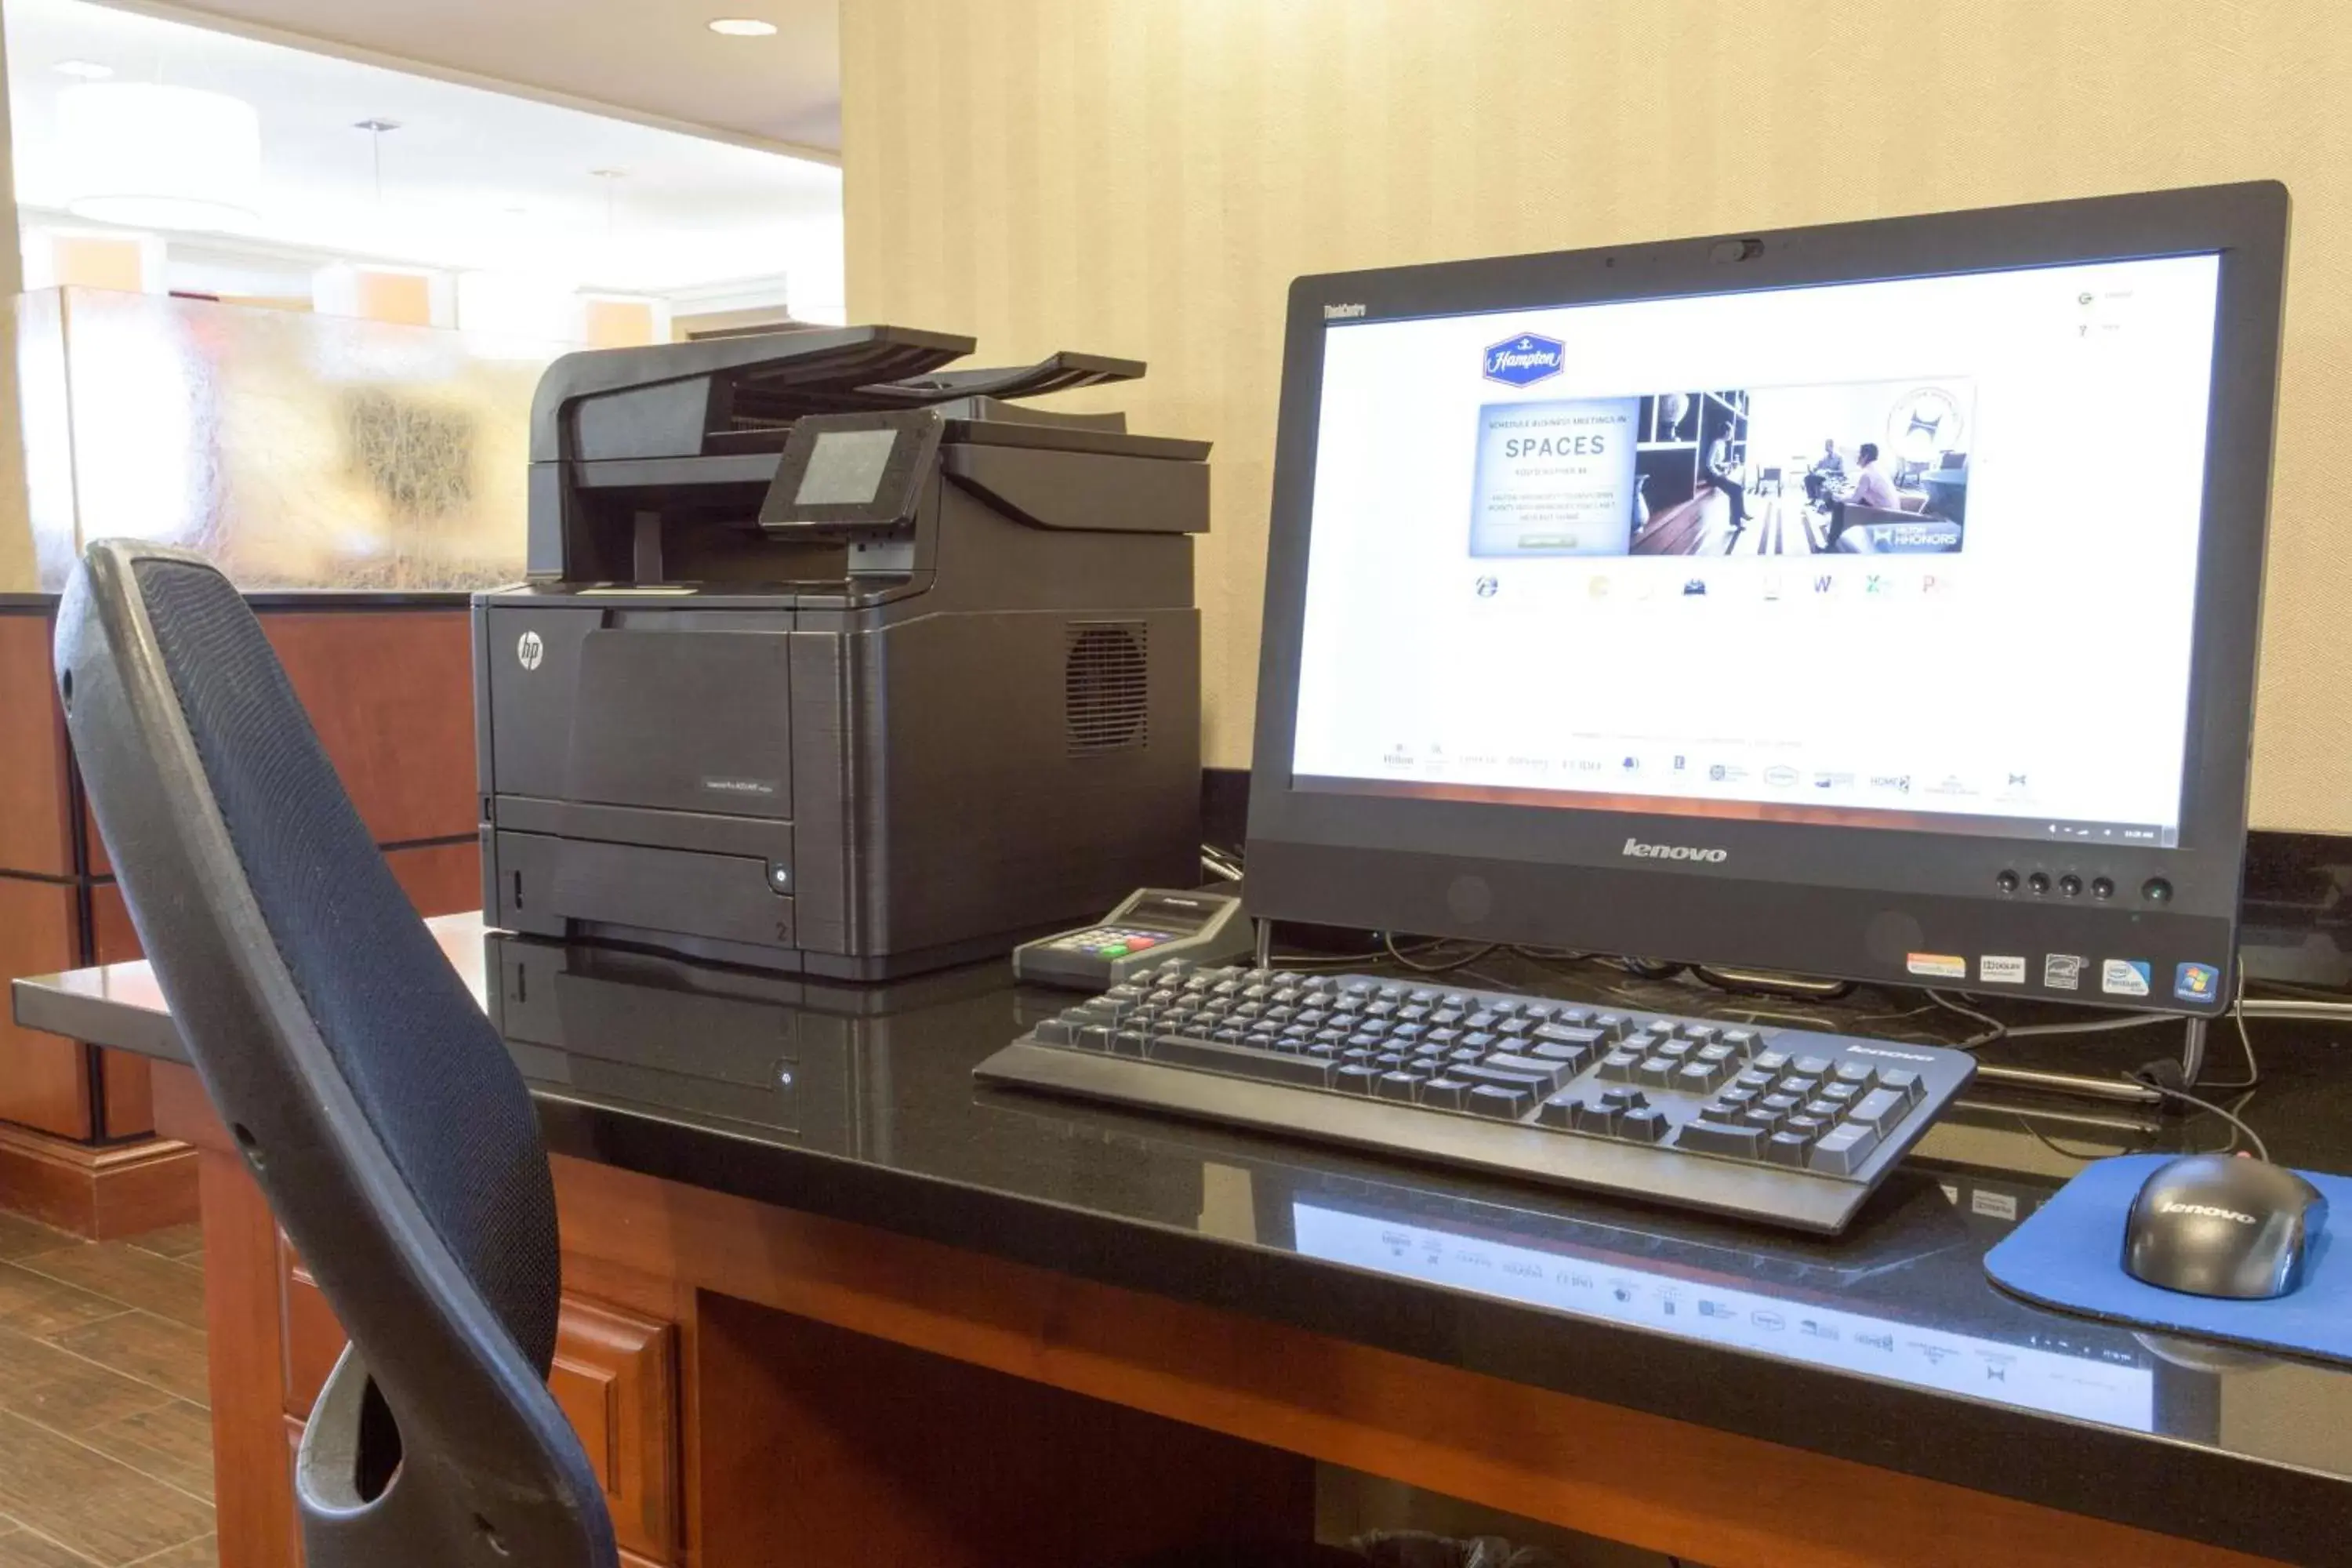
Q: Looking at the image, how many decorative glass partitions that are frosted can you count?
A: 1